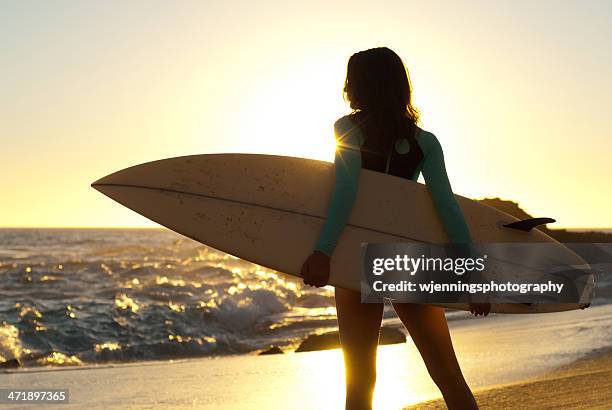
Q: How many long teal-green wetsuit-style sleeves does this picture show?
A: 2